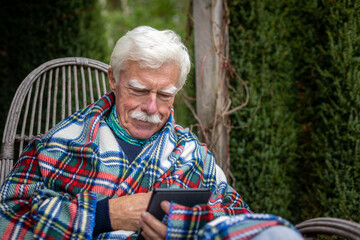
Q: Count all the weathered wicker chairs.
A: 1